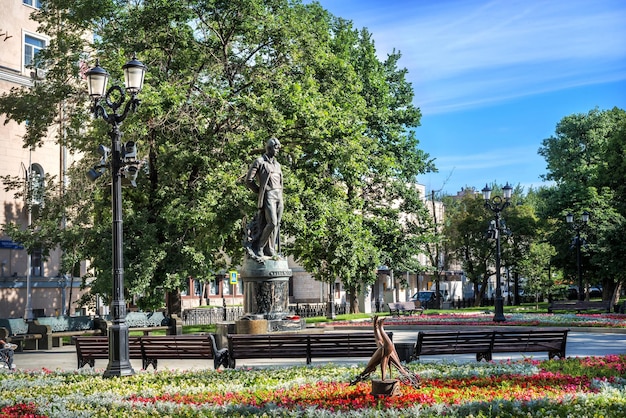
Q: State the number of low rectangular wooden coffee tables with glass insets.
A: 0